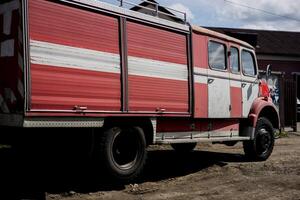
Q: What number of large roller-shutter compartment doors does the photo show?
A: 2